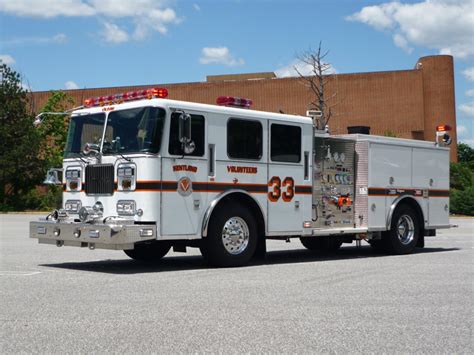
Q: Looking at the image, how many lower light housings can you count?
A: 2